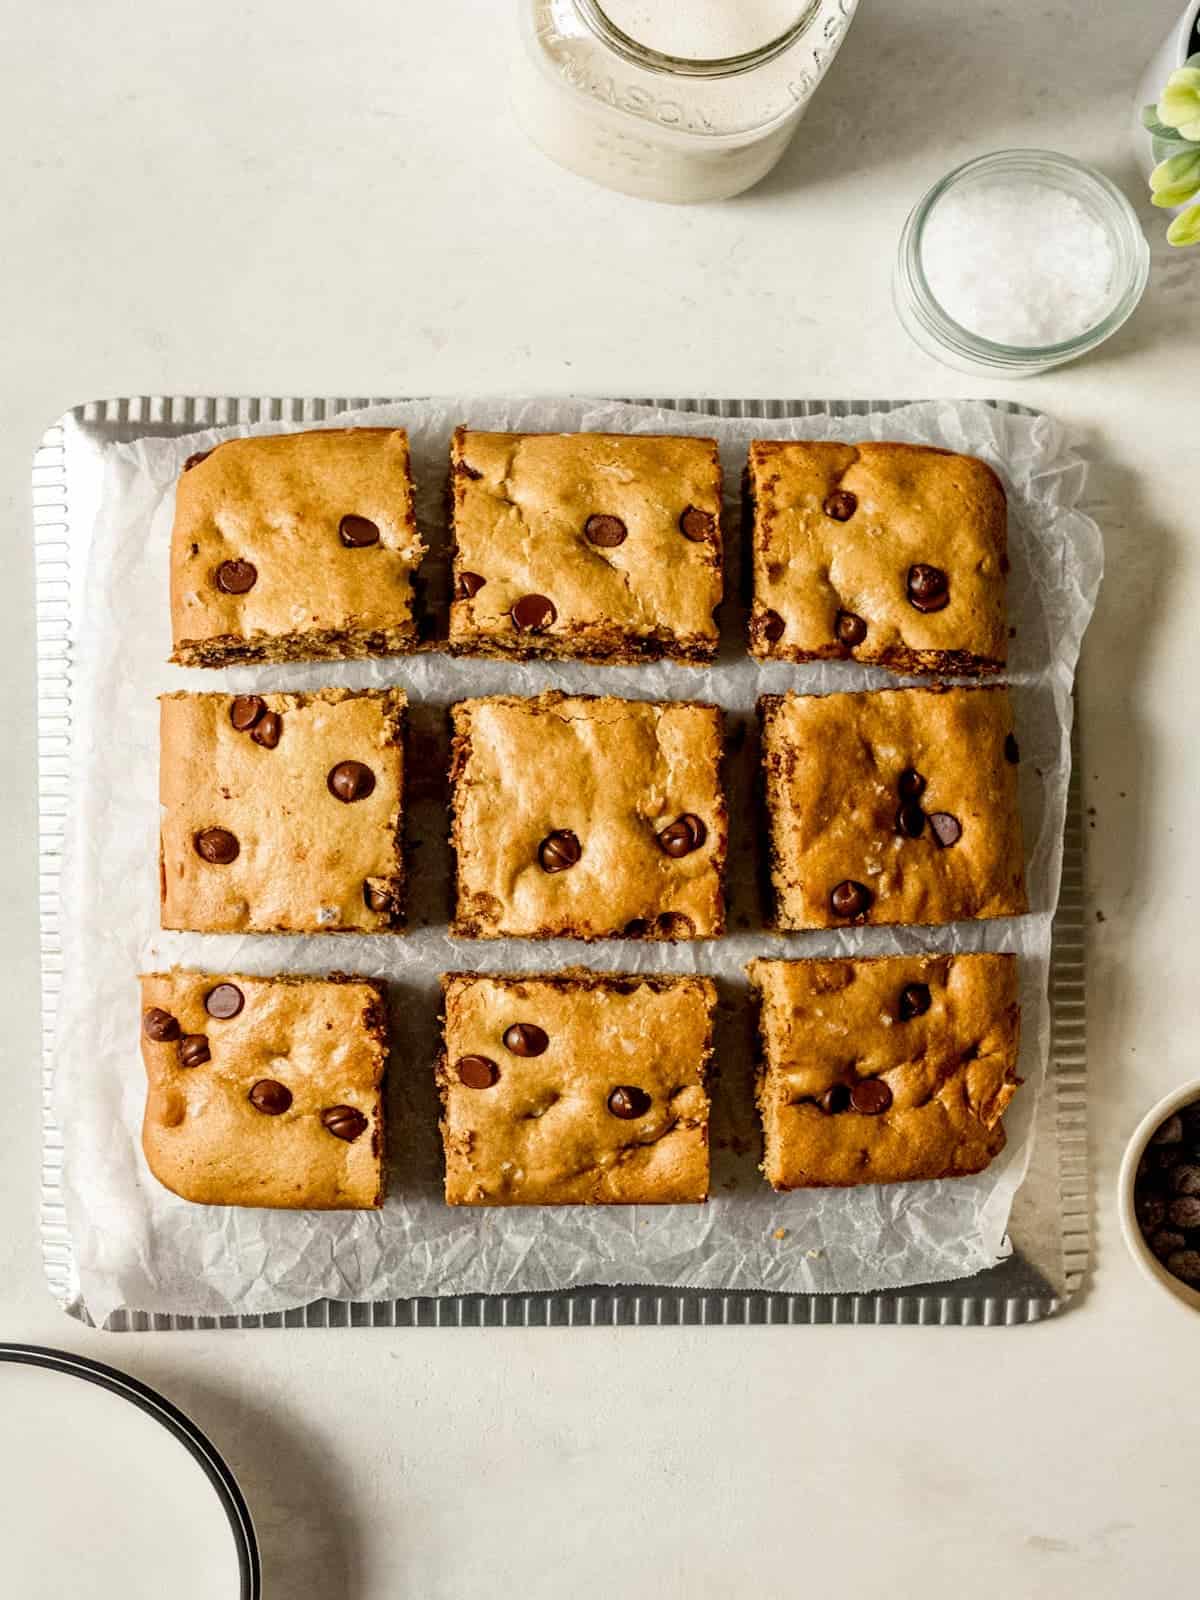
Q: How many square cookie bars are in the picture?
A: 9